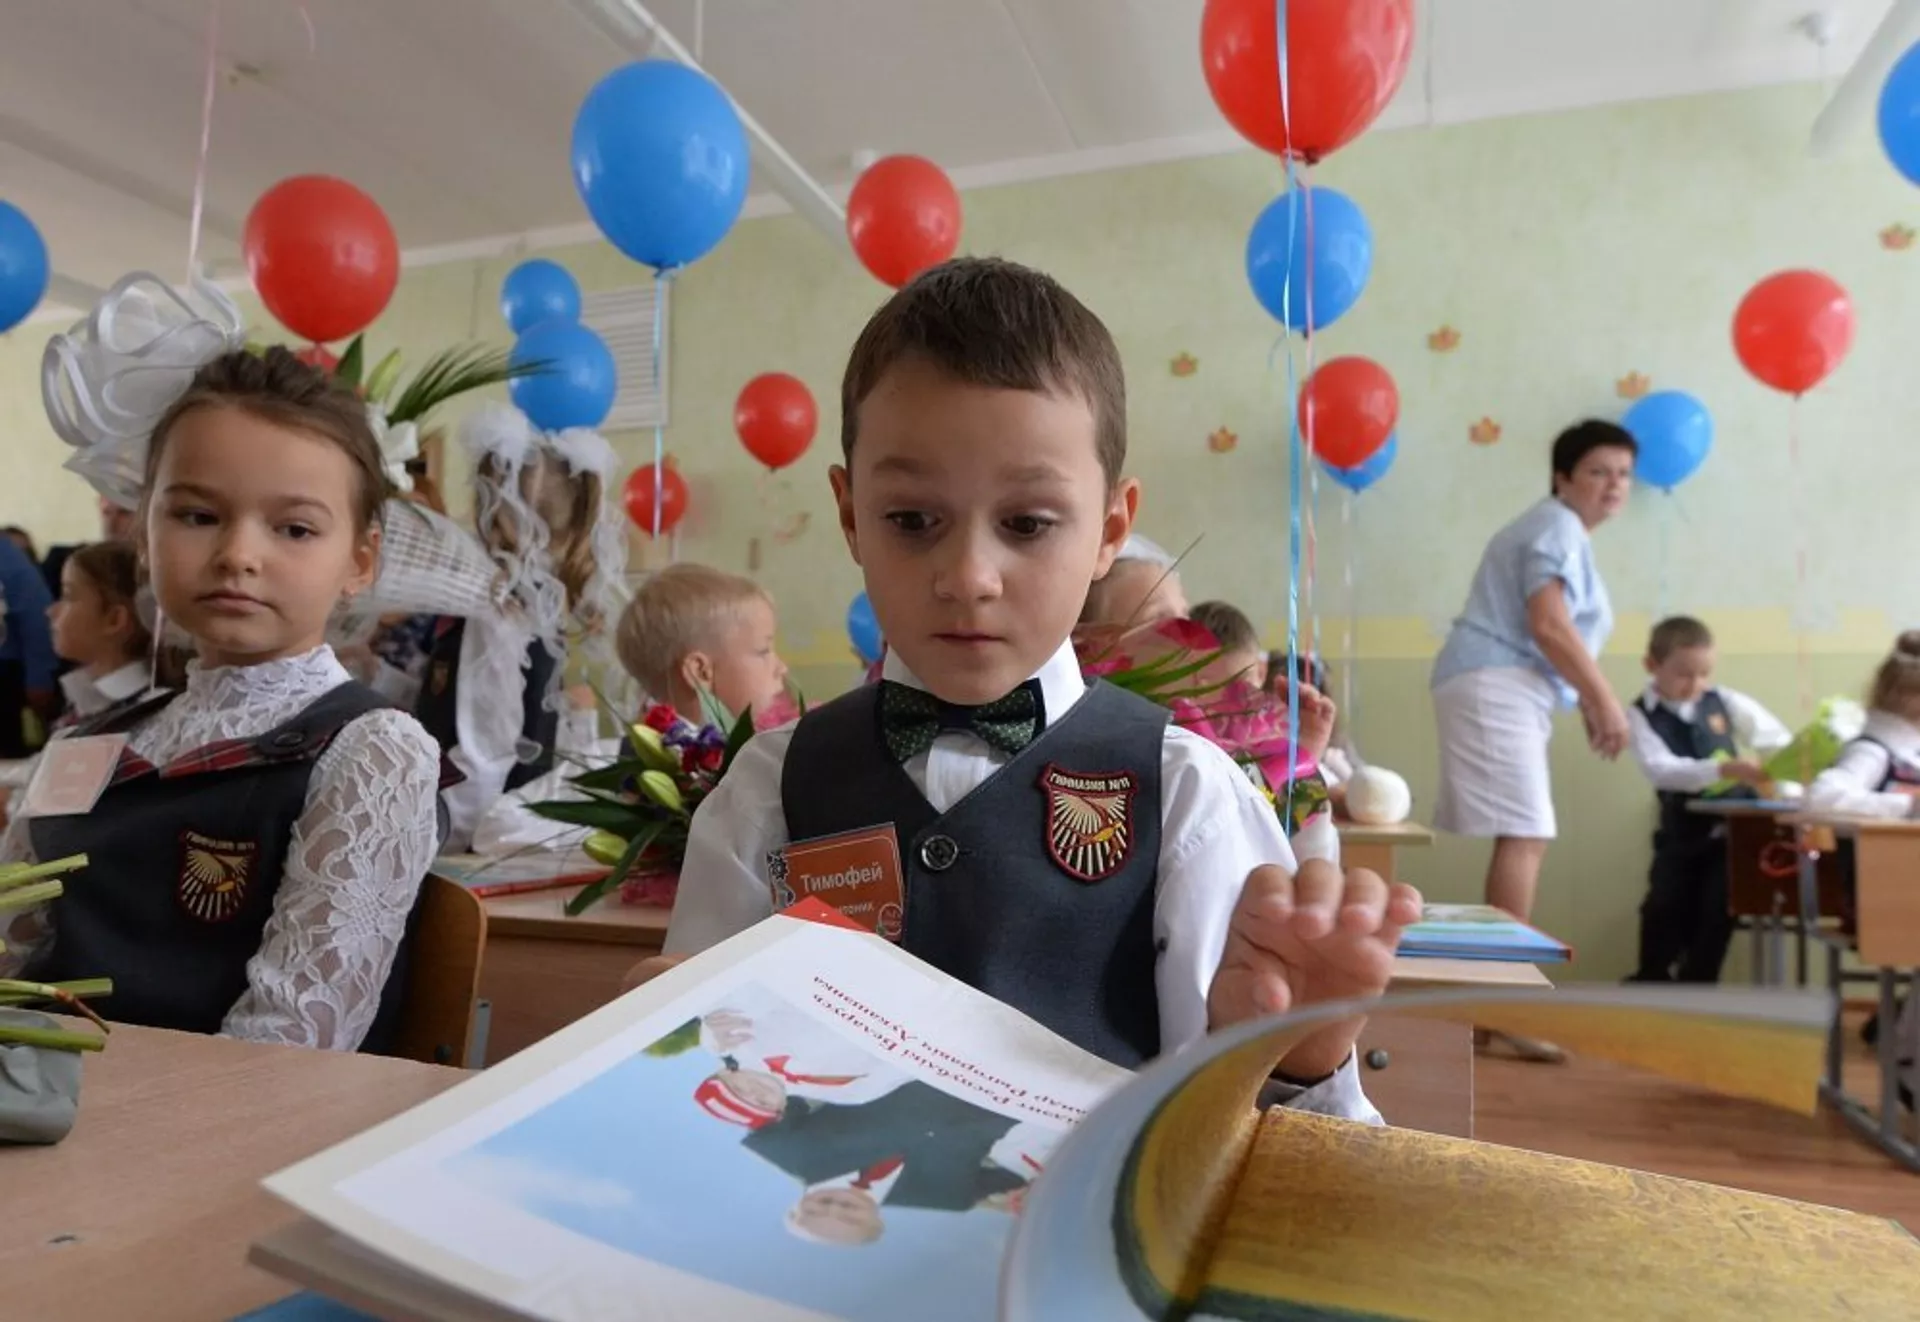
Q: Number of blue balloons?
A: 9